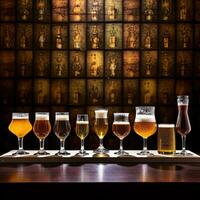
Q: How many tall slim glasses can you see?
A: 1